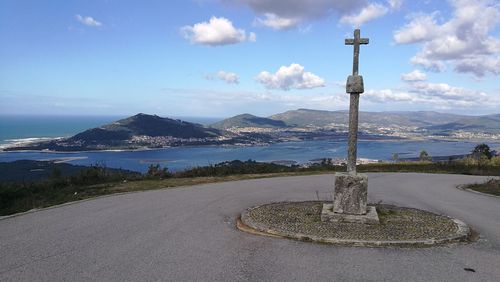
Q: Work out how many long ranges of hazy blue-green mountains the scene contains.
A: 1